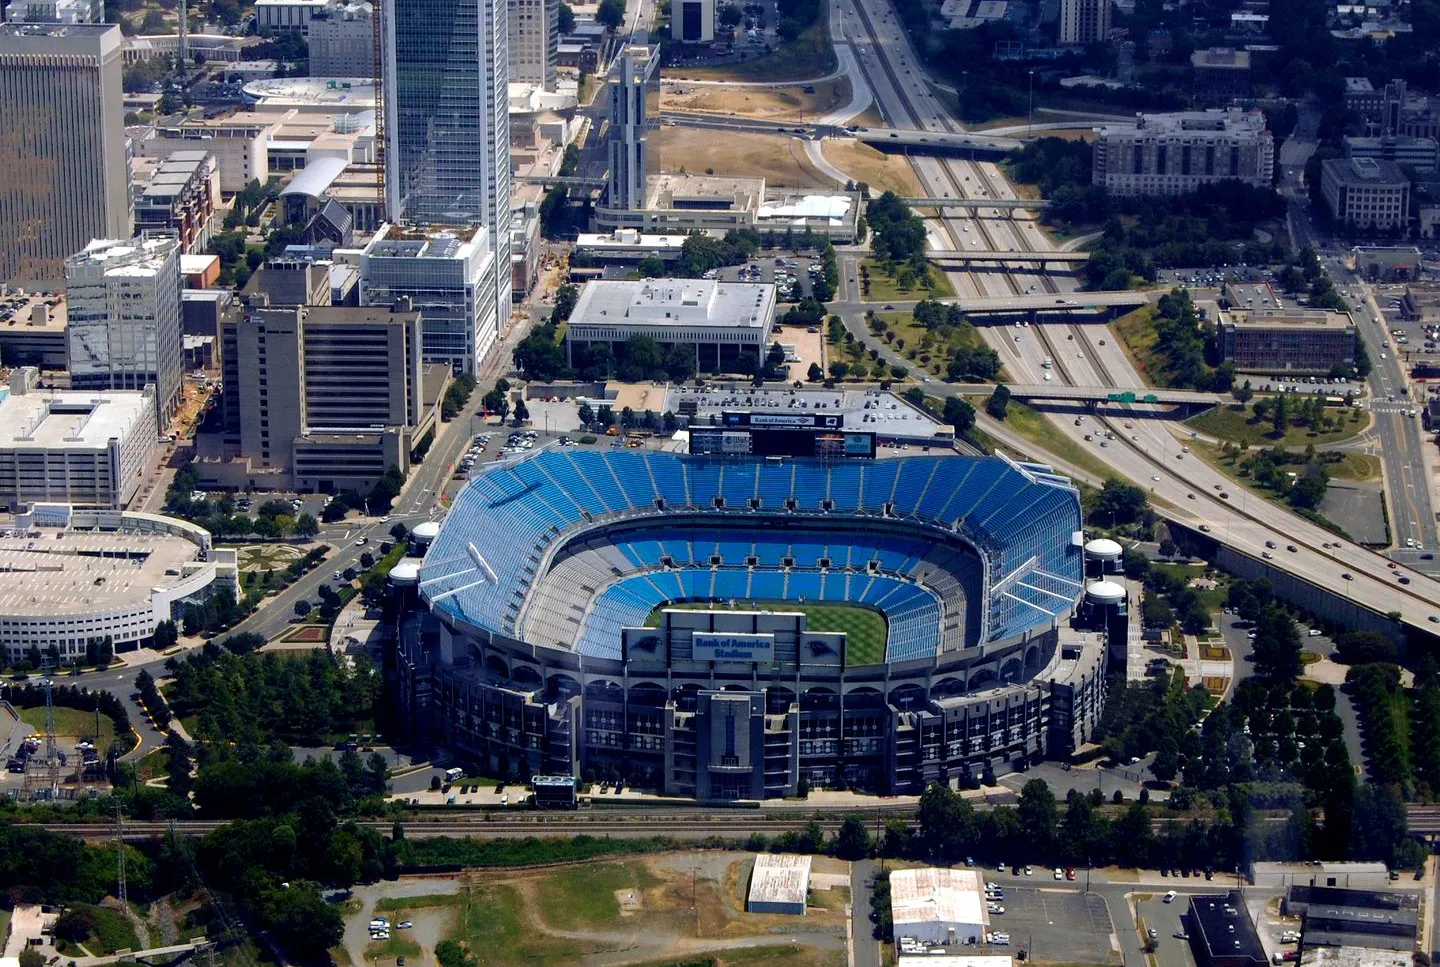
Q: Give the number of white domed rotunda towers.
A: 4